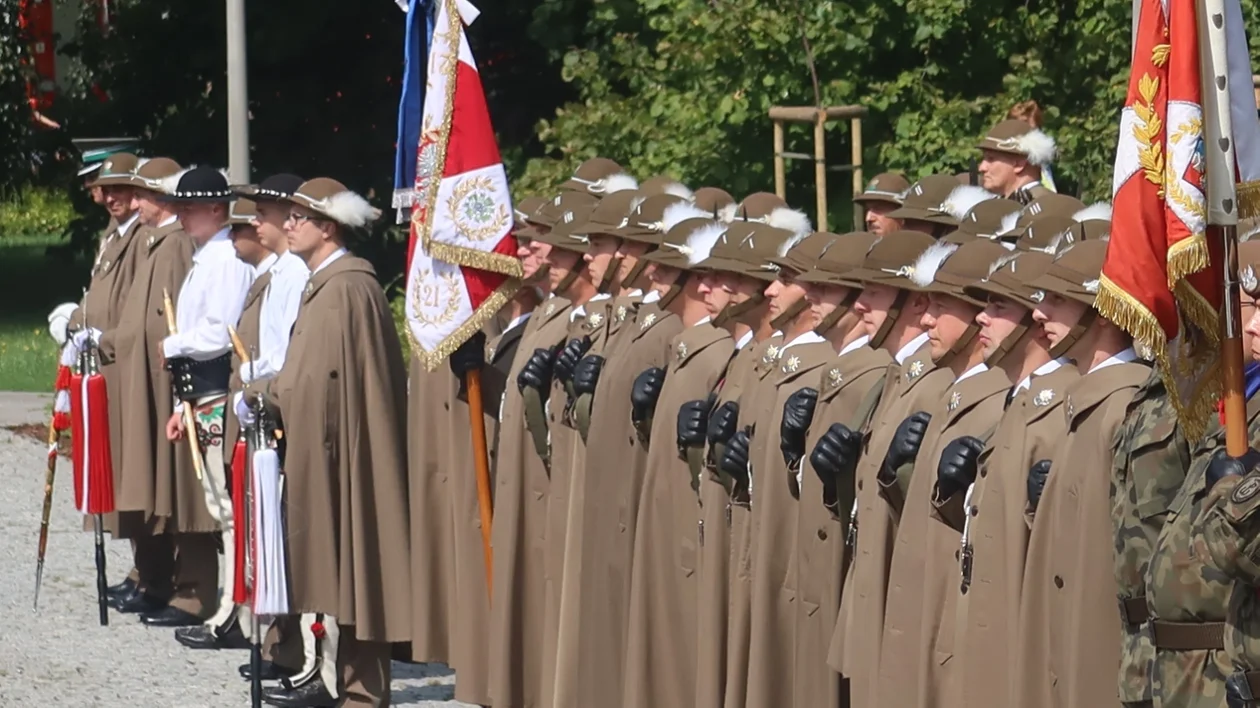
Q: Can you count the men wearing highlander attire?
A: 2